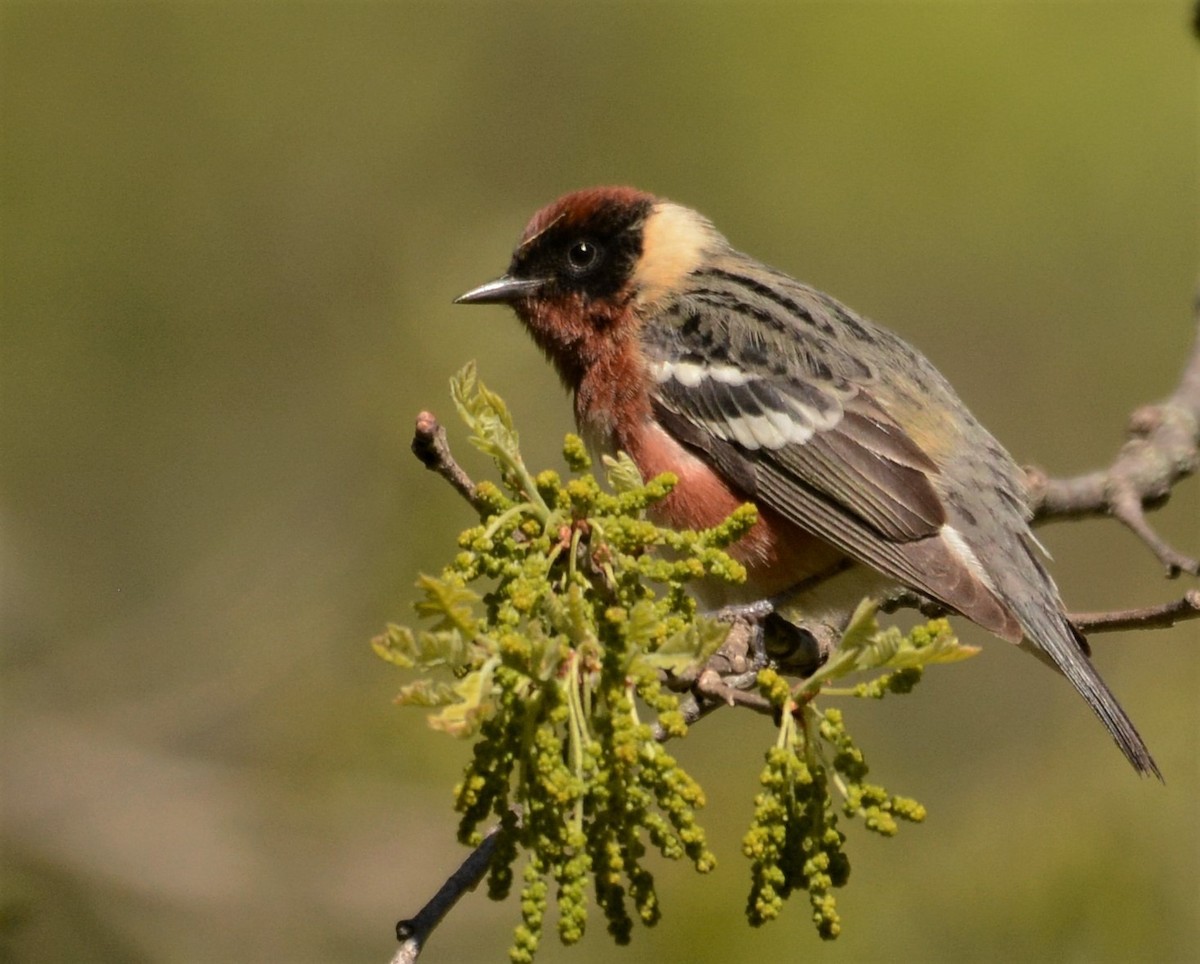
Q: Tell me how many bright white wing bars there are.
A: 2